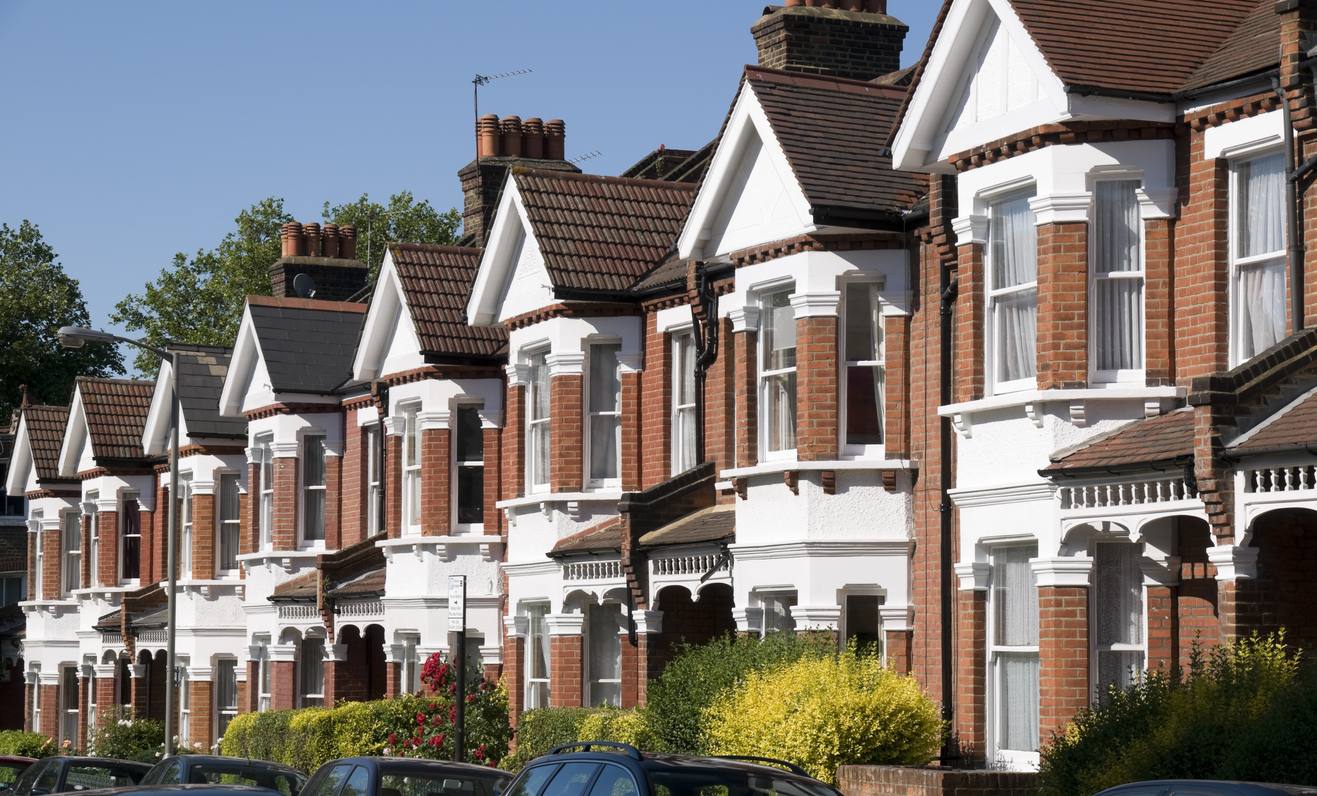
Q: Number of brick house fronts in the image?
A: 8